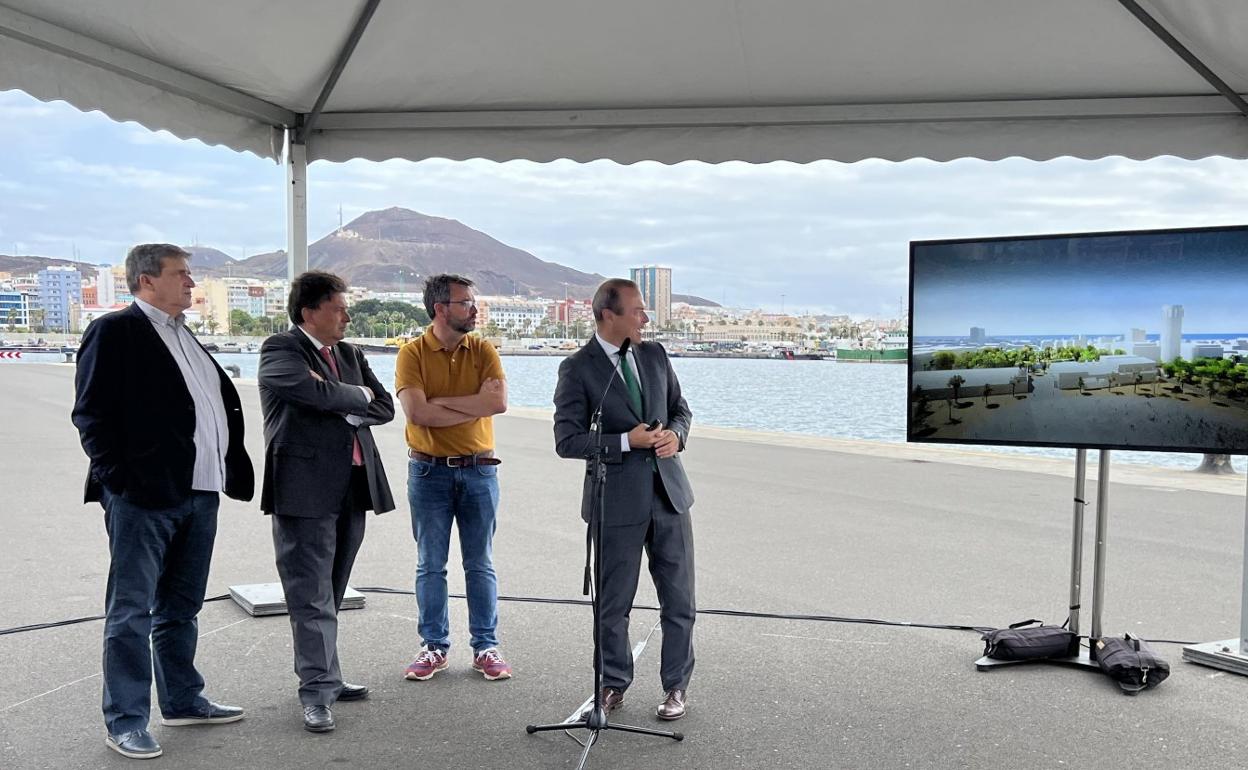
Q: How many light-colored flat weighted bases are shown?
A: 2